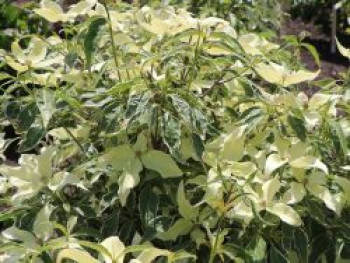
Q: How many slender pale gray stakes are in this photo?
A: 1